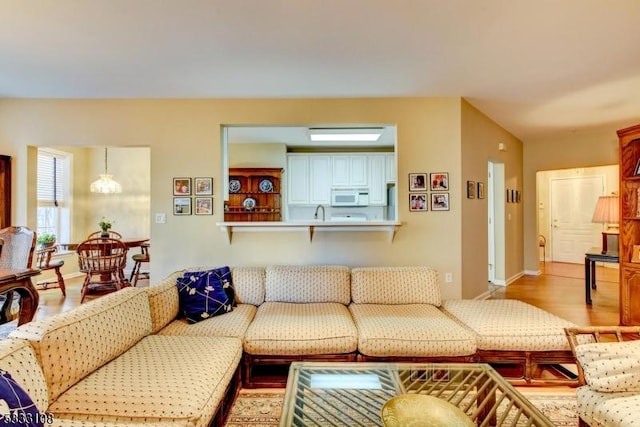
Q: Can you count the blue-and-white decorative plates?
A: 3